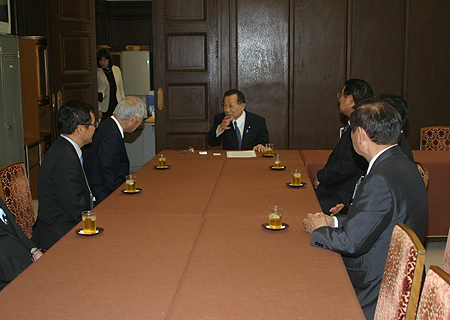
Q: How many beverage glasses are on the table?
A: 7